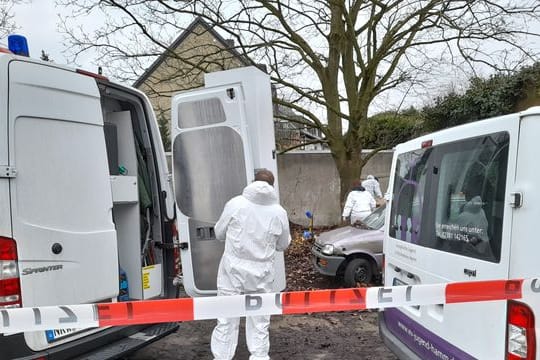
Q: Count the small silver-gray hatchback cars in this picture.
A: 1